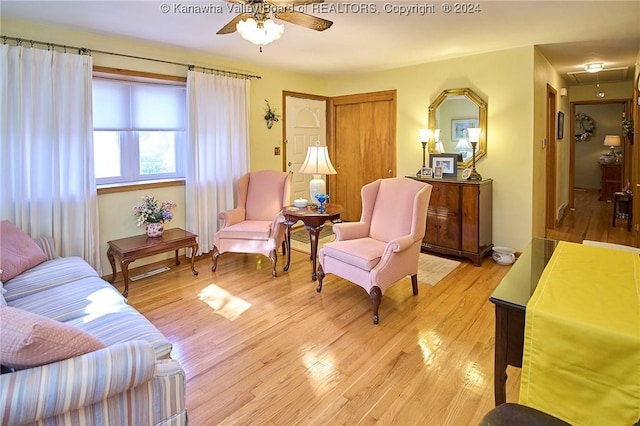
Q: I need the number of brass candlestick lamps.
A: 2